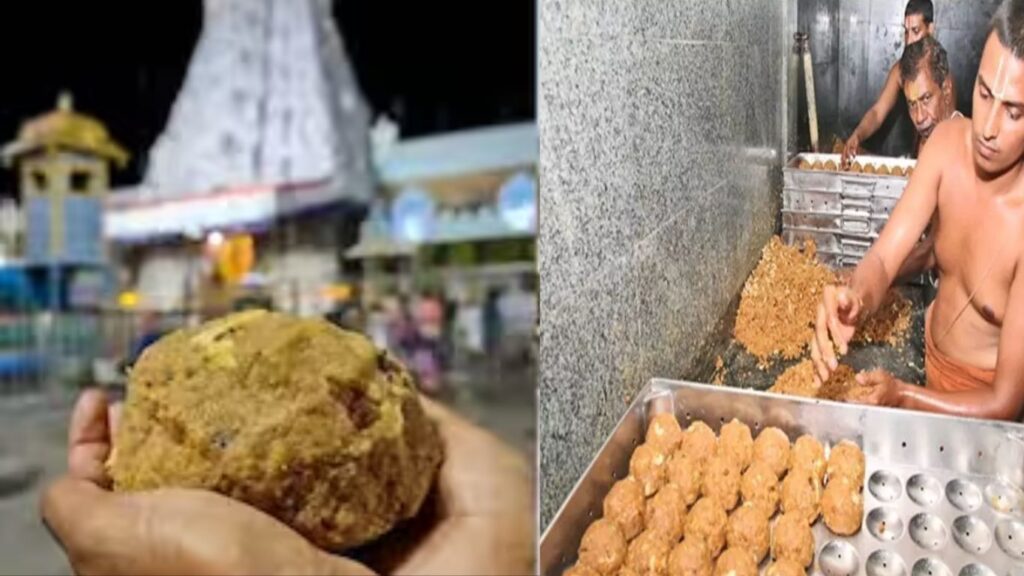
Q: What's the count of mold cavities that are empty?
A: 12